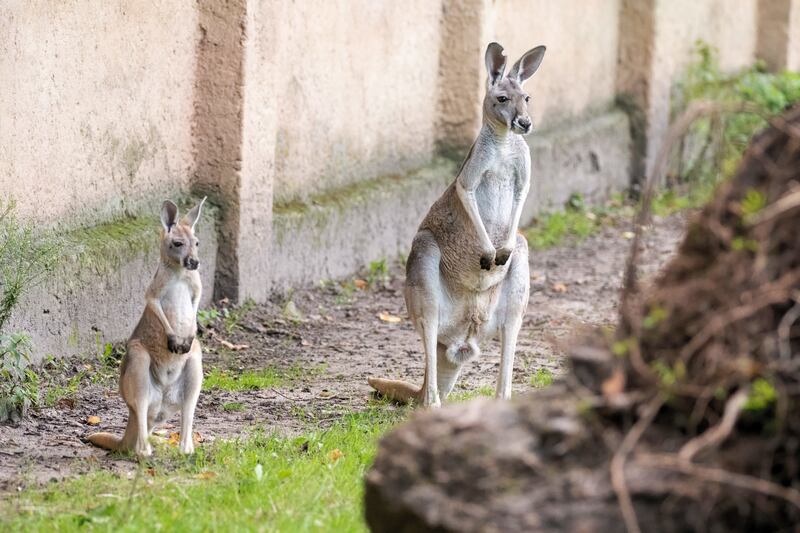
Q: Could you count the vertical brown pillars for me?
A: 4